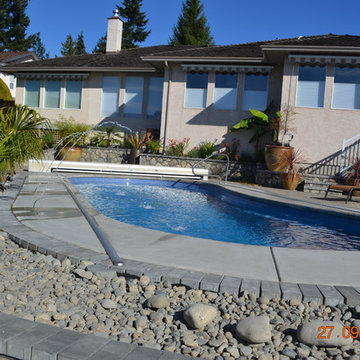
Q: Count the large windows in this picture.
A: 11